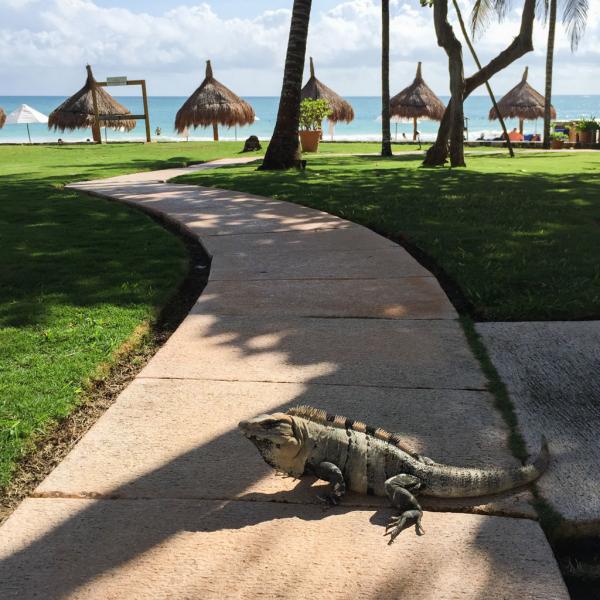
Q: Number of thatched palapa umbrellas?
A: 5